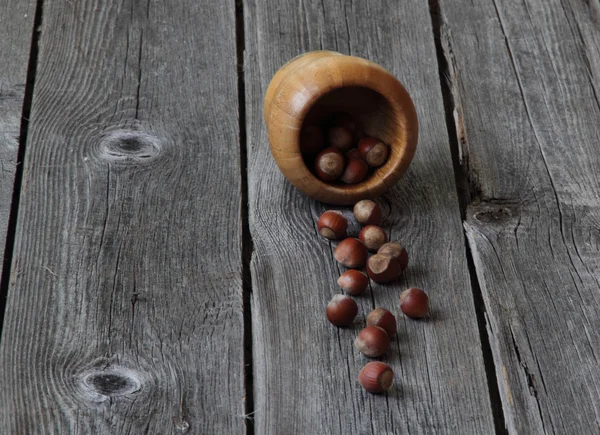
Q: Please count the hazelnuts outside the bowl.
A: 12